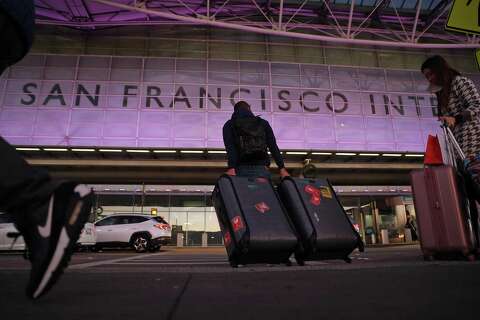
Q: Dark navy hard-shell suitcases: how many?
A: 2